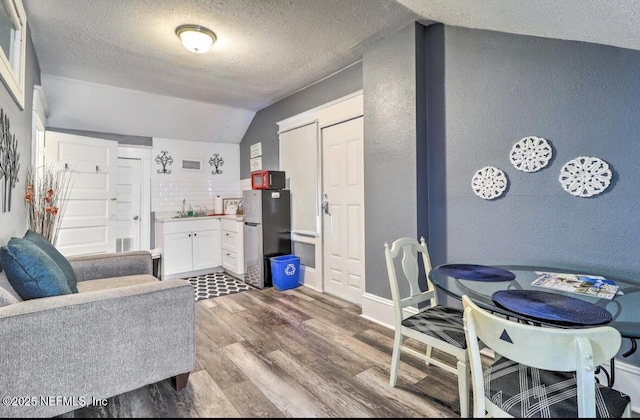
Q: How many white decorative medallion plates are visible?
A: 3